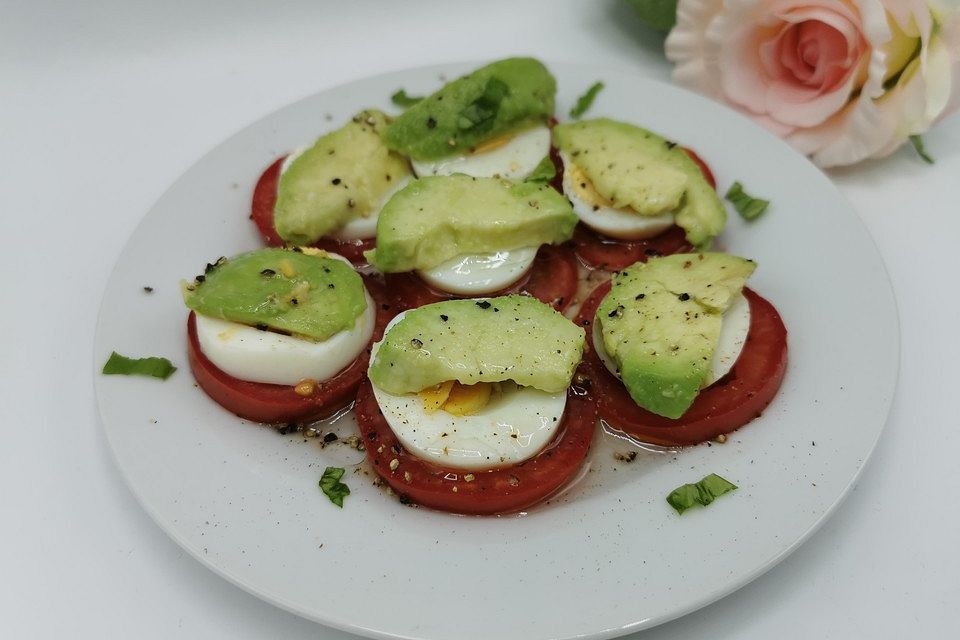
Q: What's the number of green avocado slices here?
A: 7